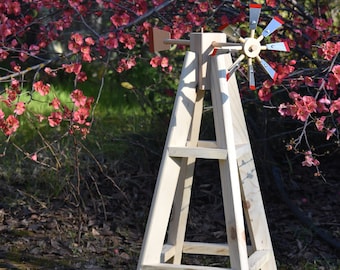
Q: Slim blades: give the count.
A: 8